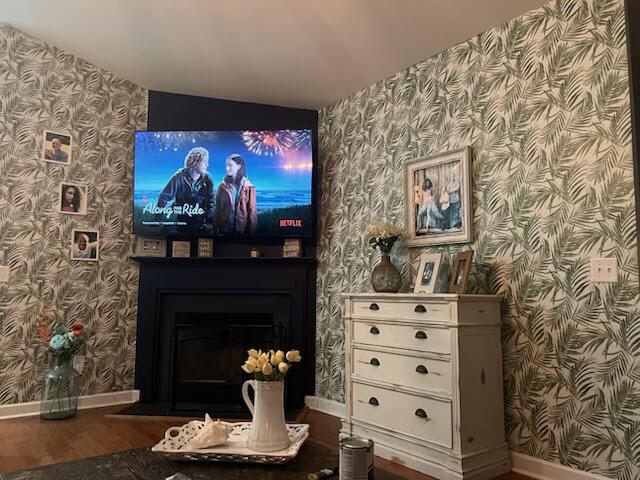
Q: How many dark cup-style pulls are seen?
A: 8